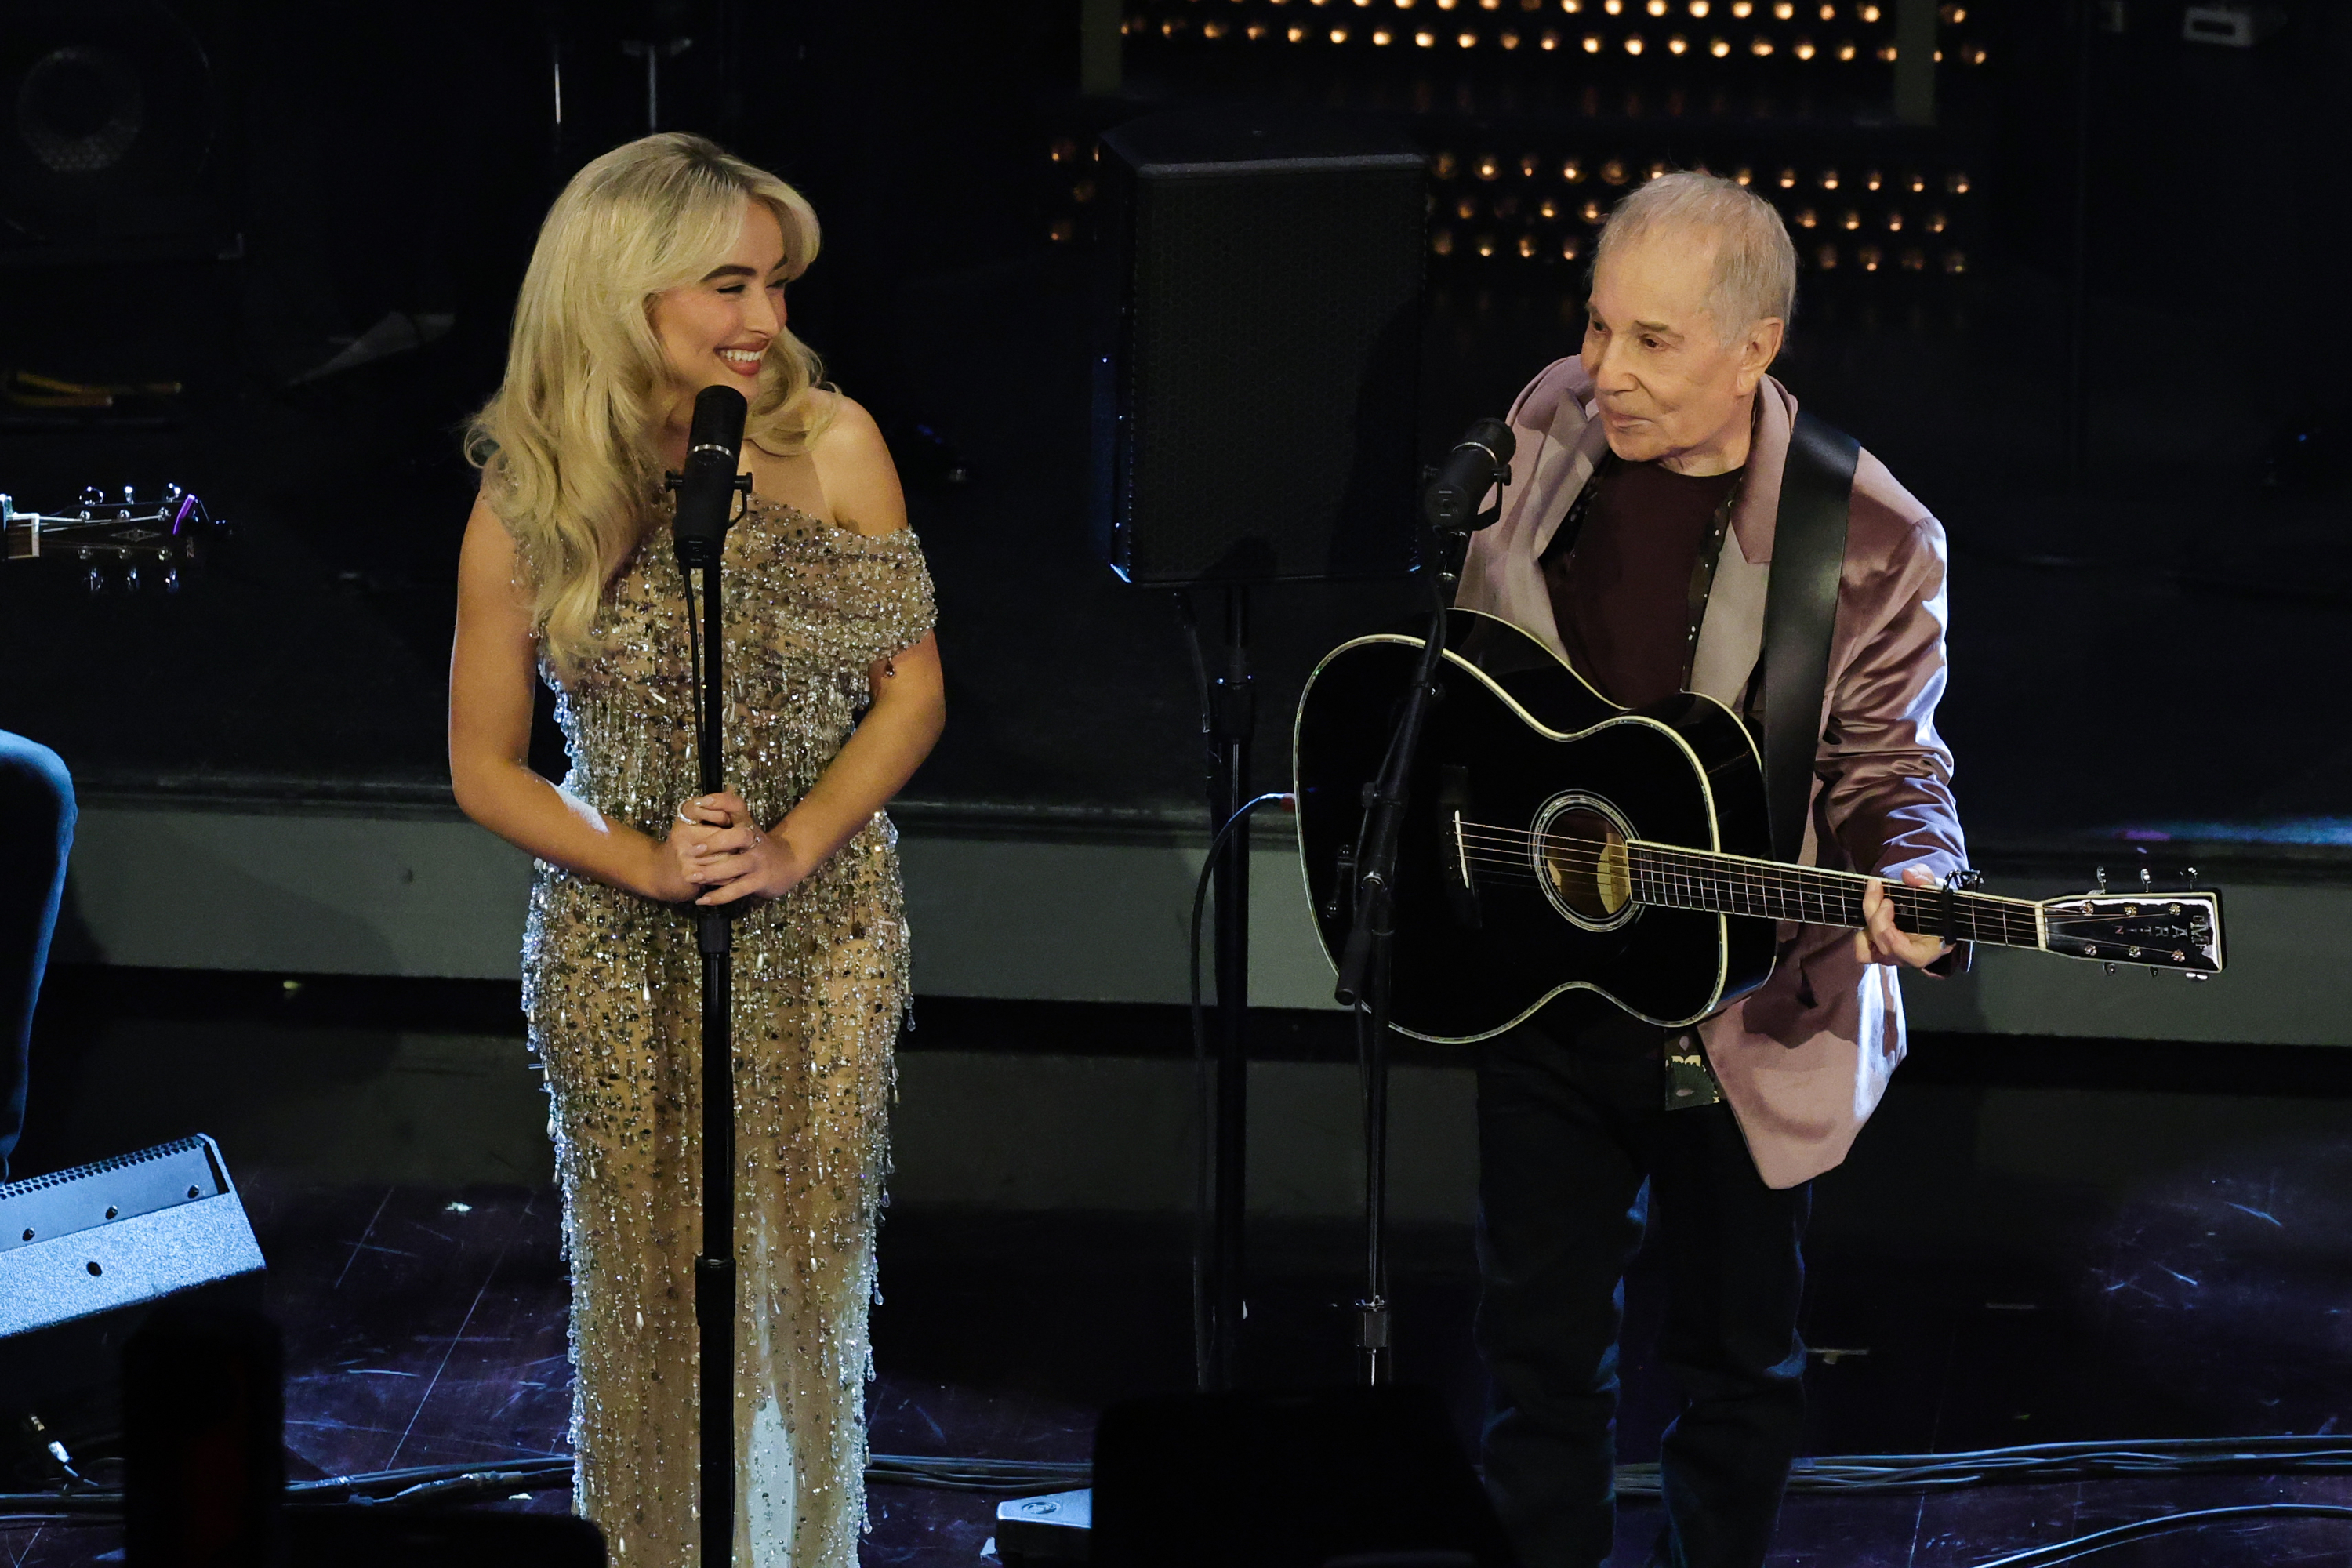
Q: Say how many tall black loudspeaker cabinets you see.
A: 1